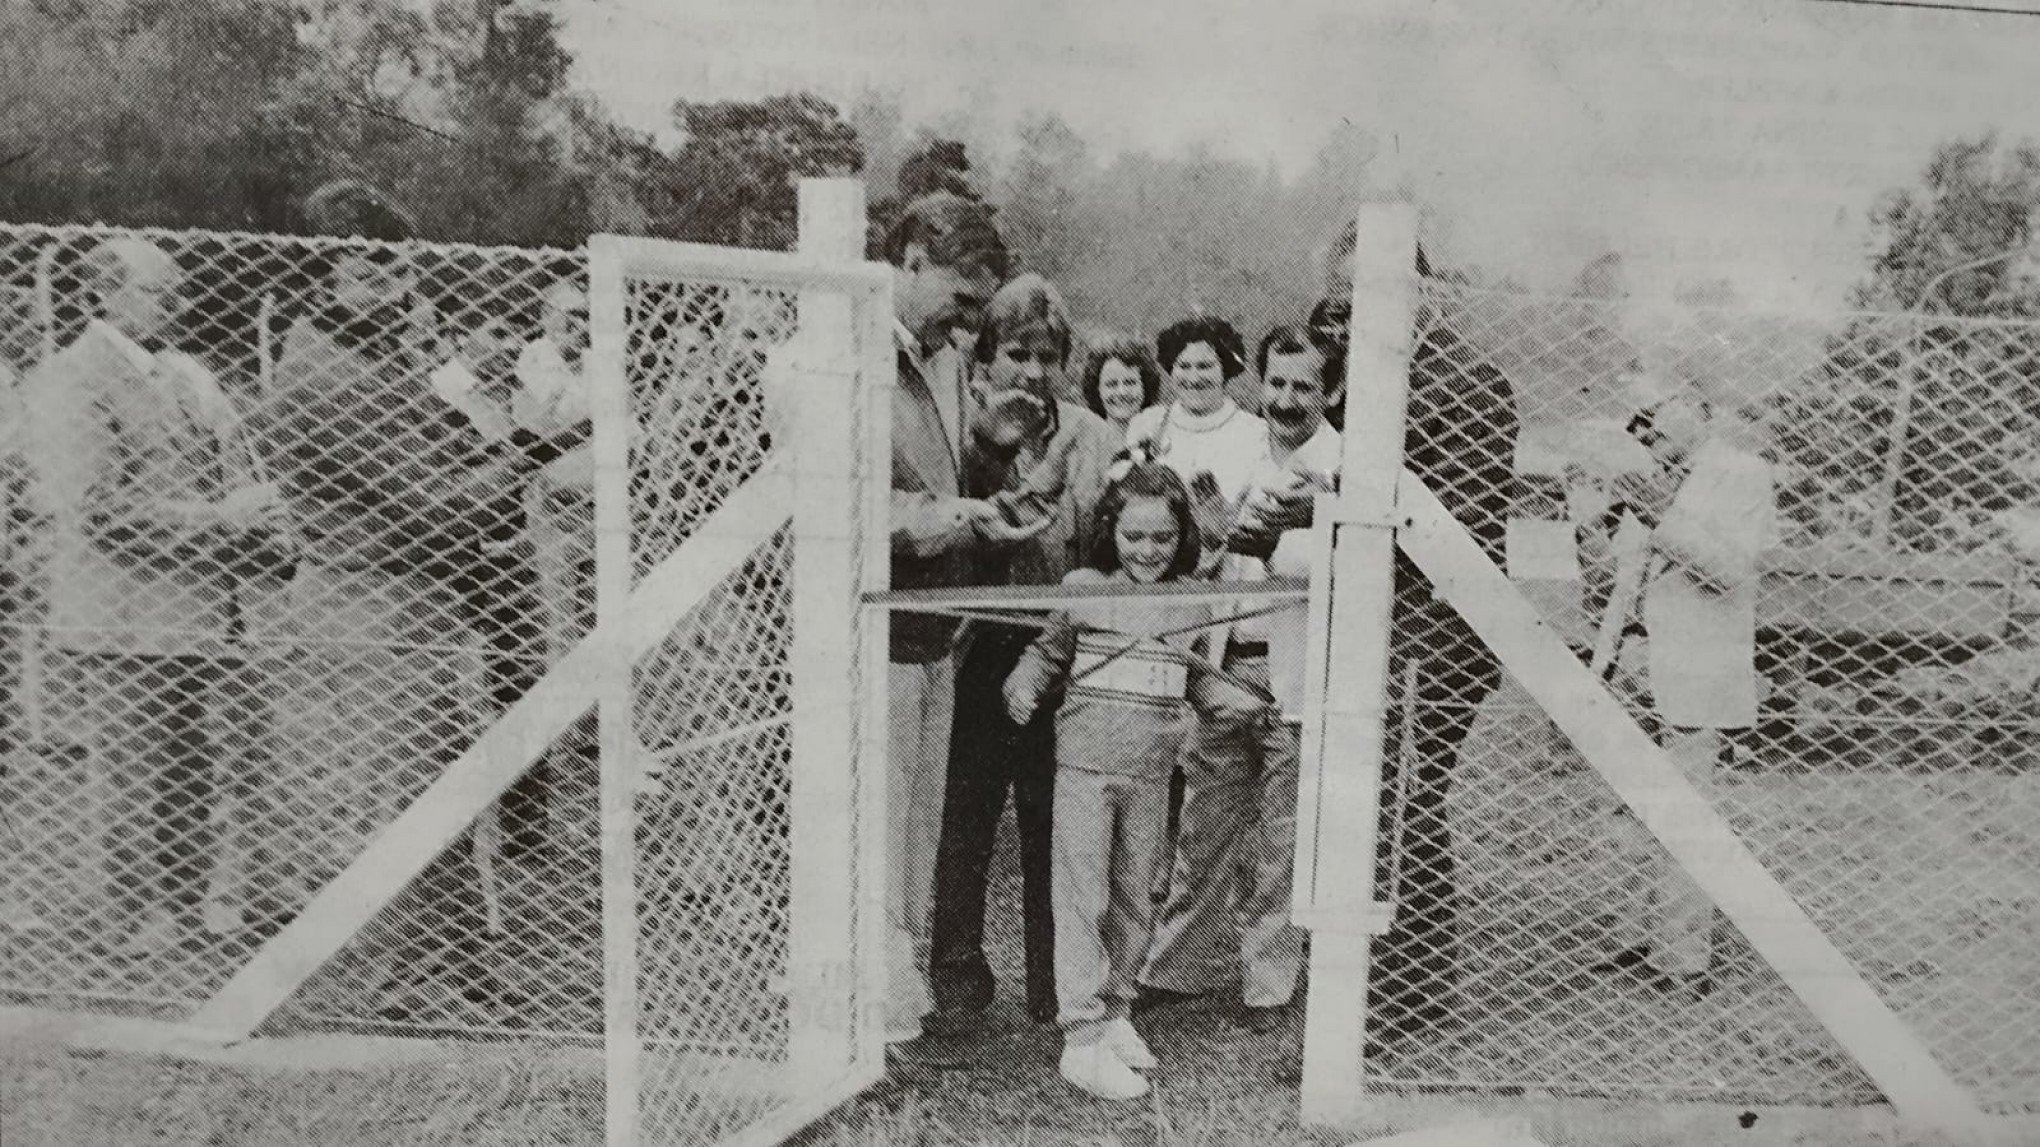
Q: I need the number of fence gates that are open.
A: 1